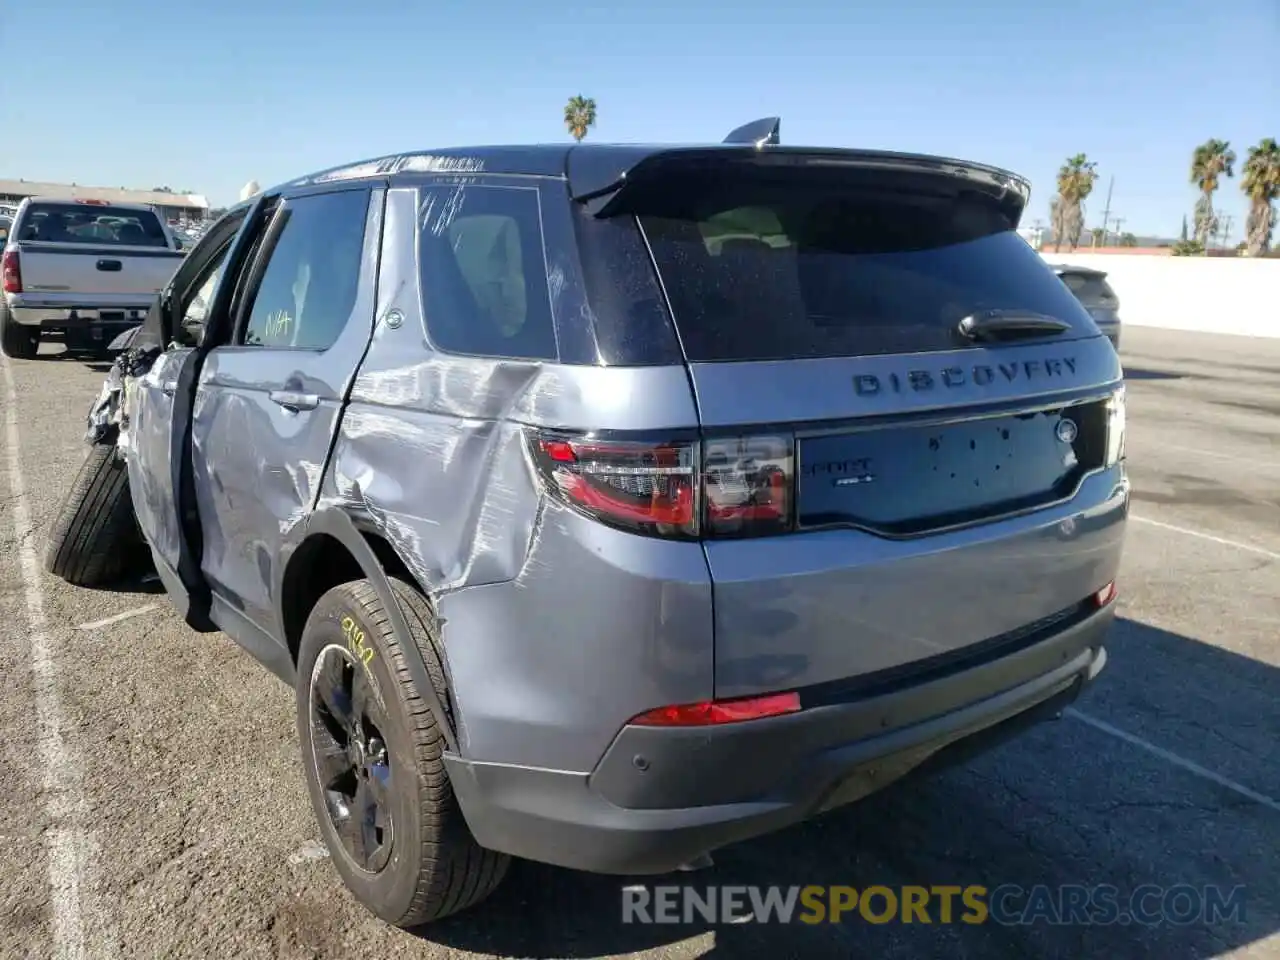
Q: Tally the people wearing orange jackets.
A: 0